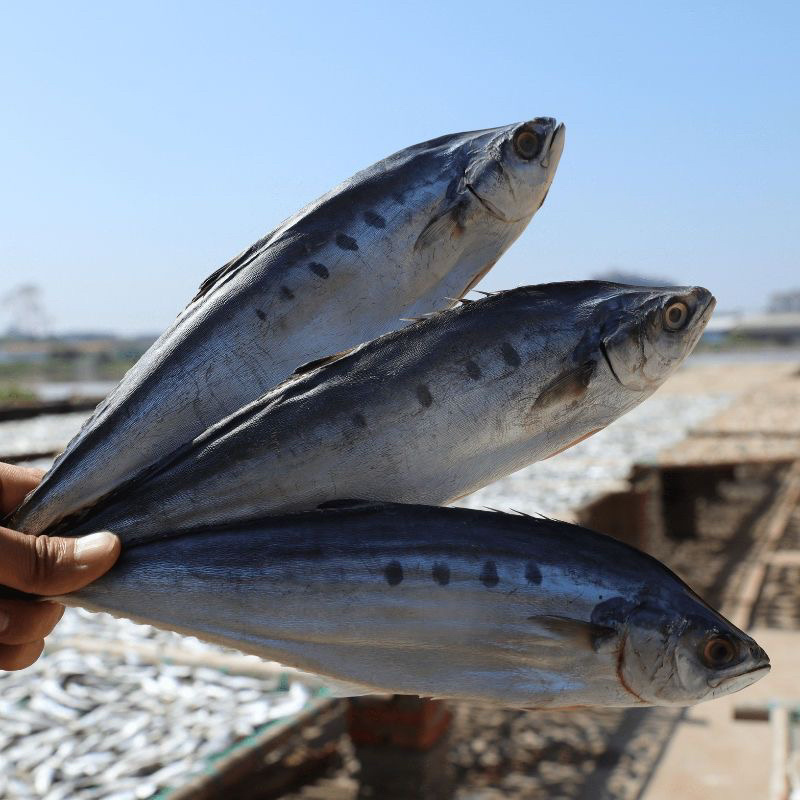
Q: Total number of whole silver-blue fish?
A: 3